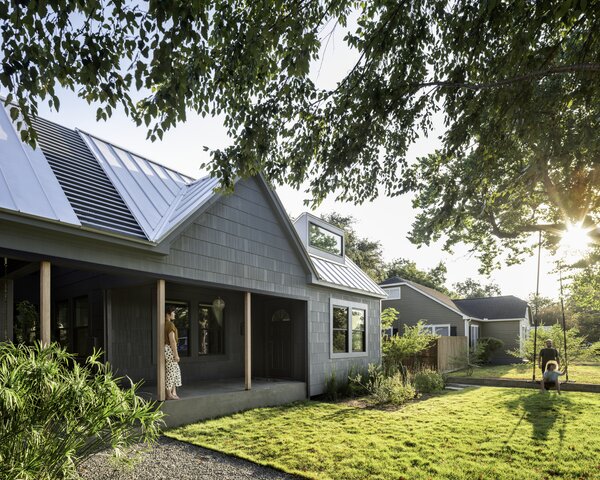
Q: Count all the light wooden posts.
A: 3